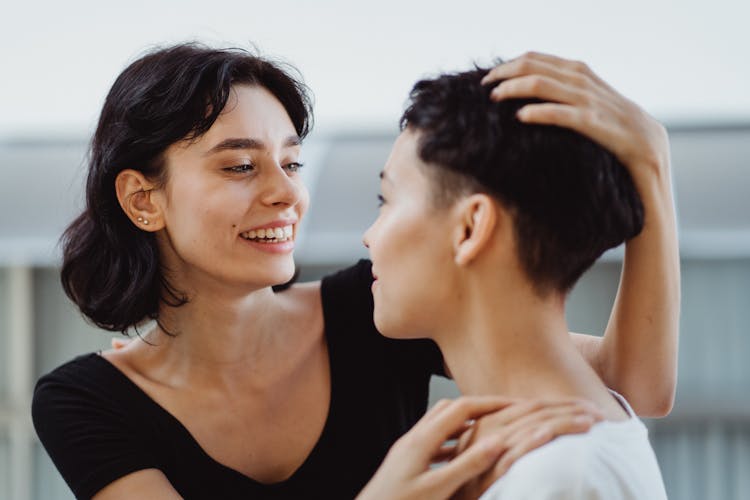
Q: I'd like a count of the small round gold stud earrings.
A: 2